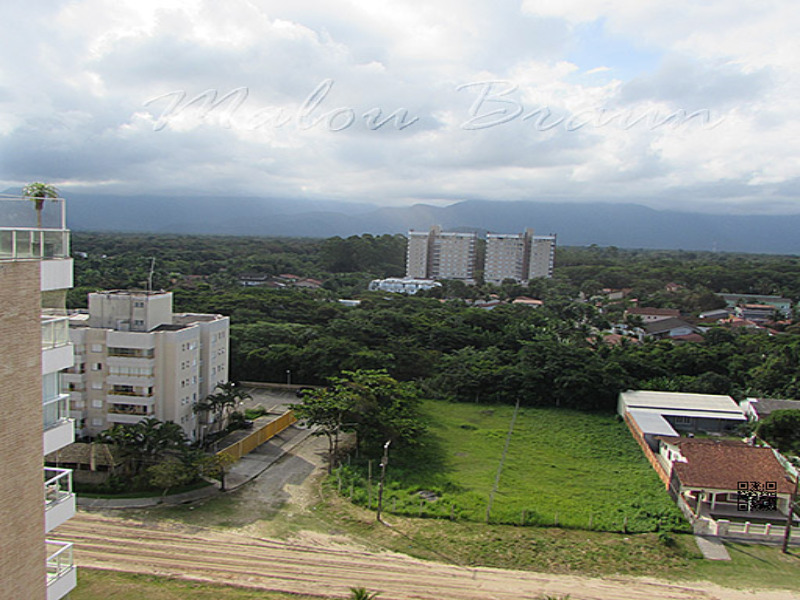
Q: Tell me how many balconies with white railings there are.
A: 5